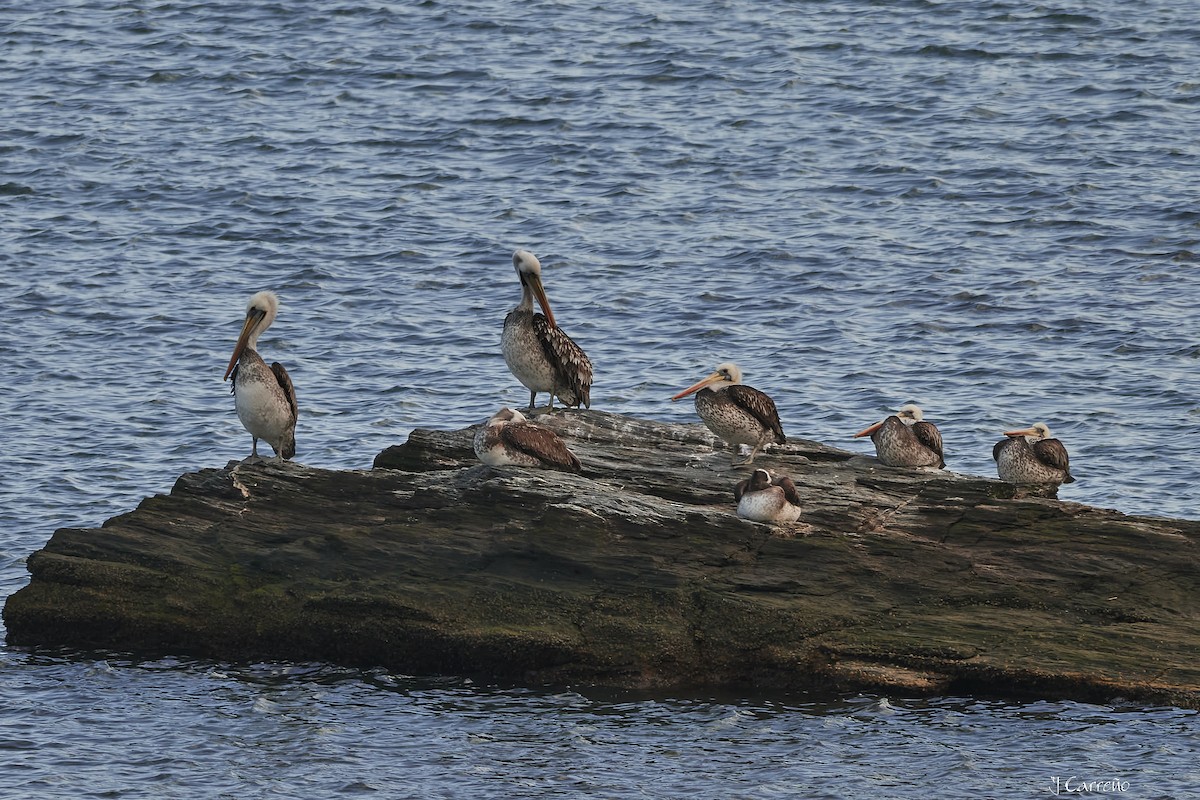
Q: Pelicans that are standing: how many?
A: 3